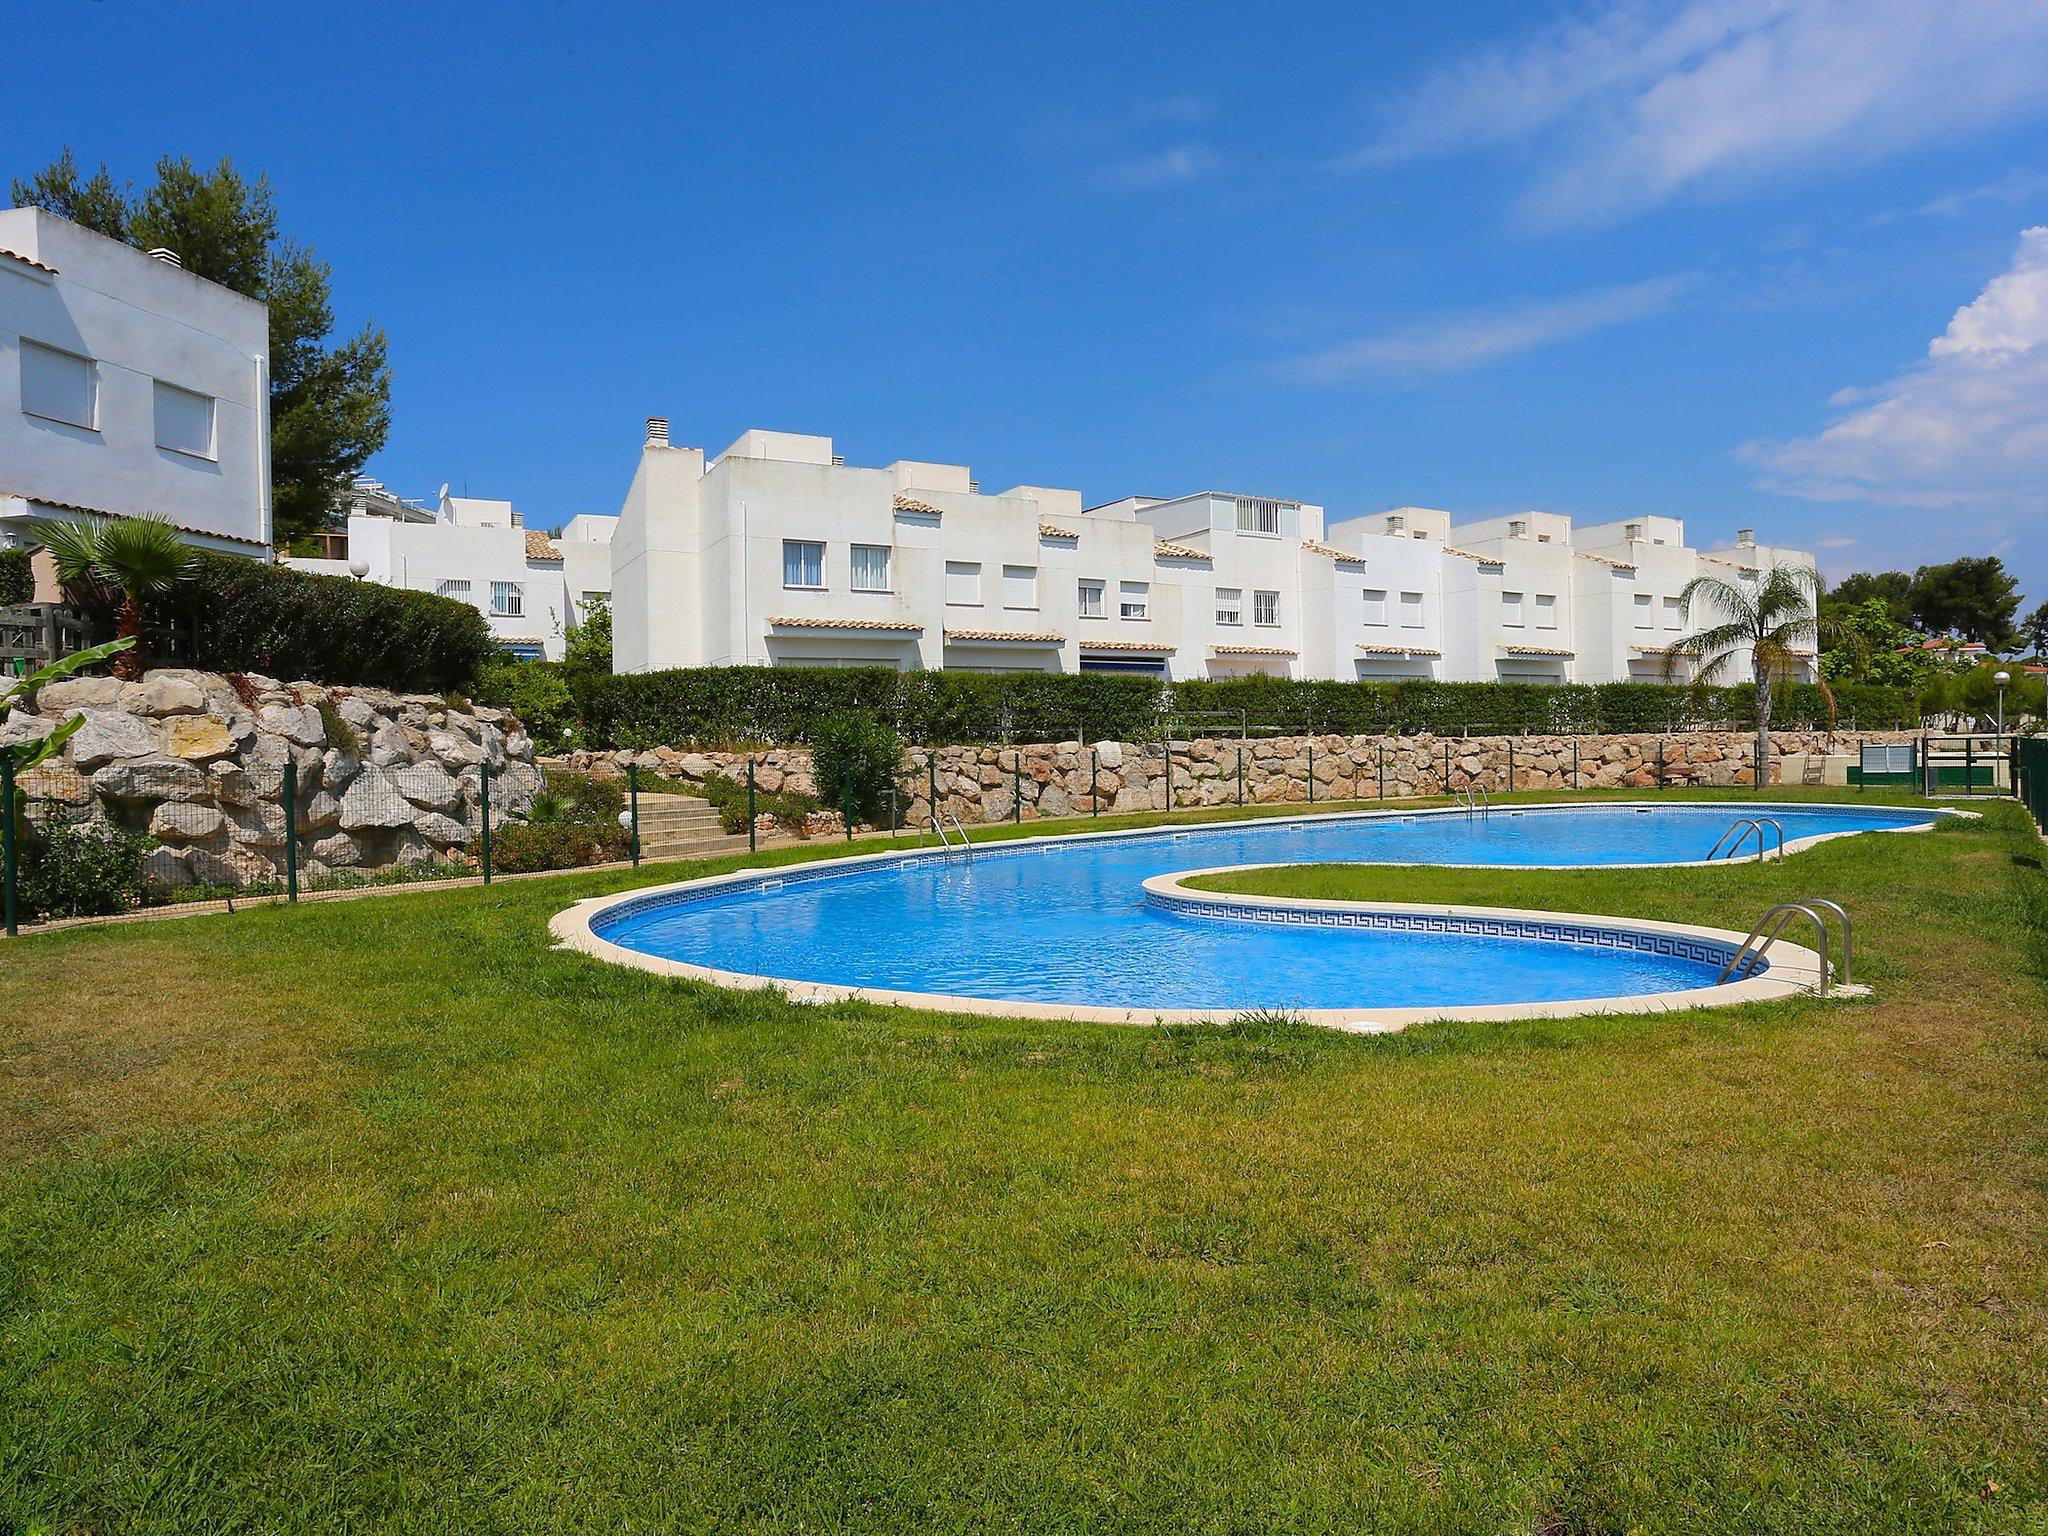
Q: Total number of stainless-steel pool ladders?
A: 4